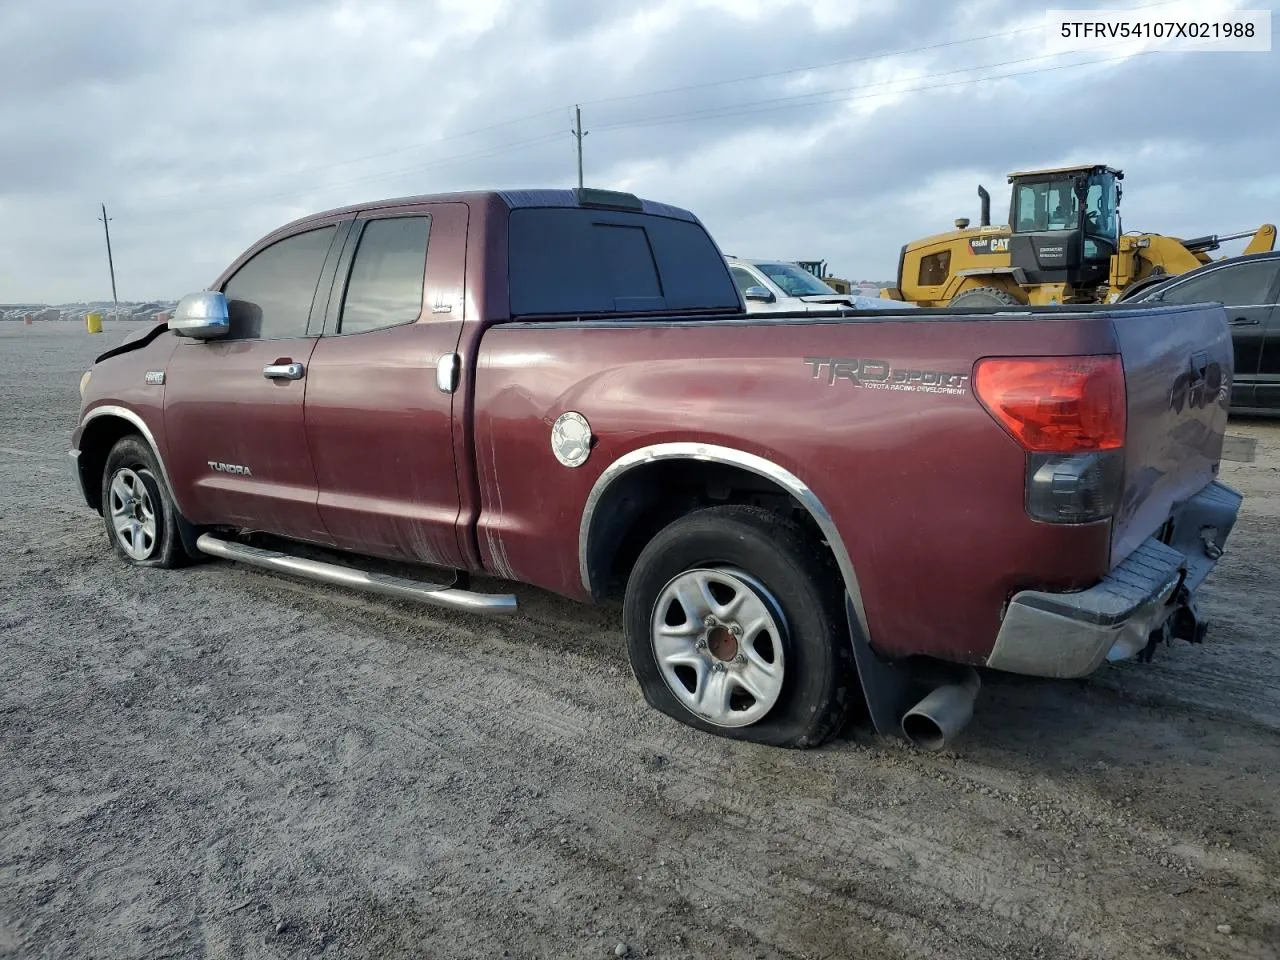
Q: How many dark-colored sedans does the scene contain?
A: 1